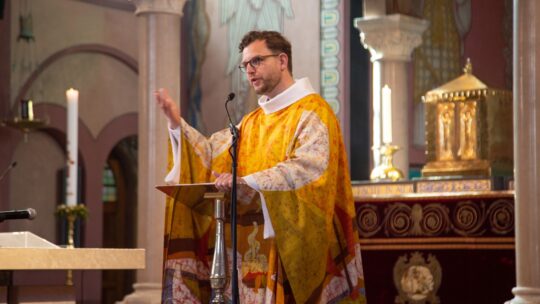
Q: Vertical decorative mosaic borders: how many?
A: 1